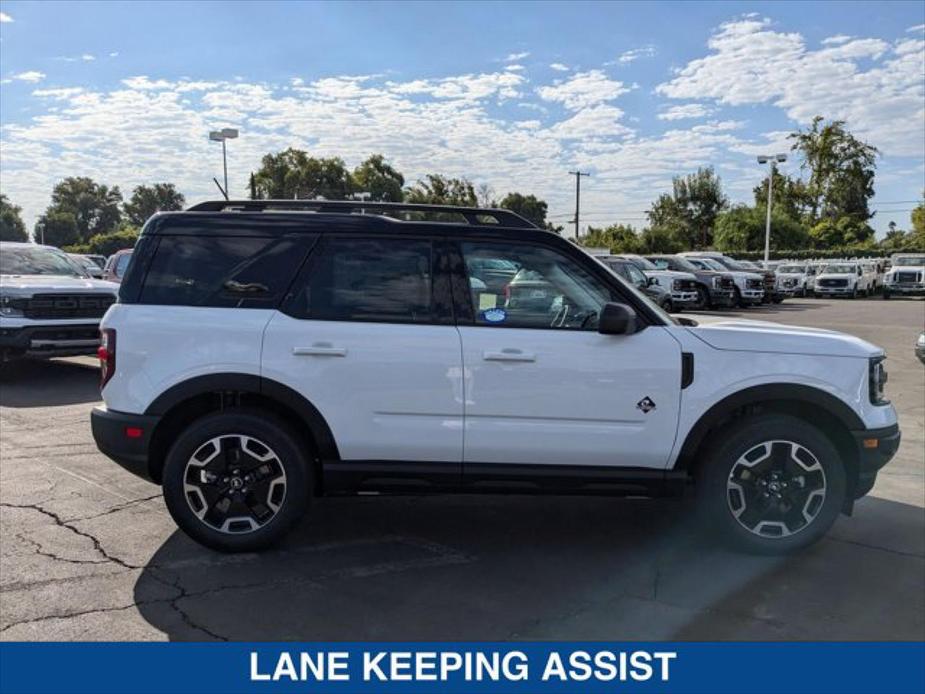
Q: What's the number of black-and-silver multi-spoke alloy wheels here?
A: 2